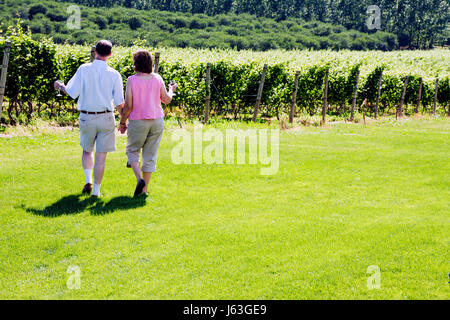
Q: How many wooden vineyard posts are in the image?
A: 12